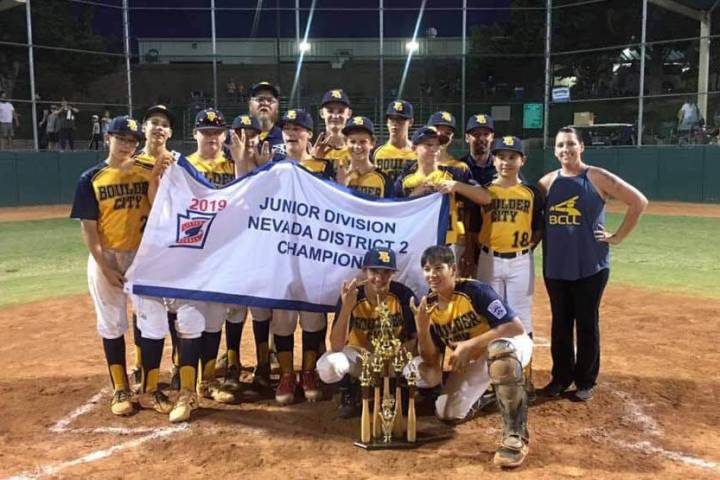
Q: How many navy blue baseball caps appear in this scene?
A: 14